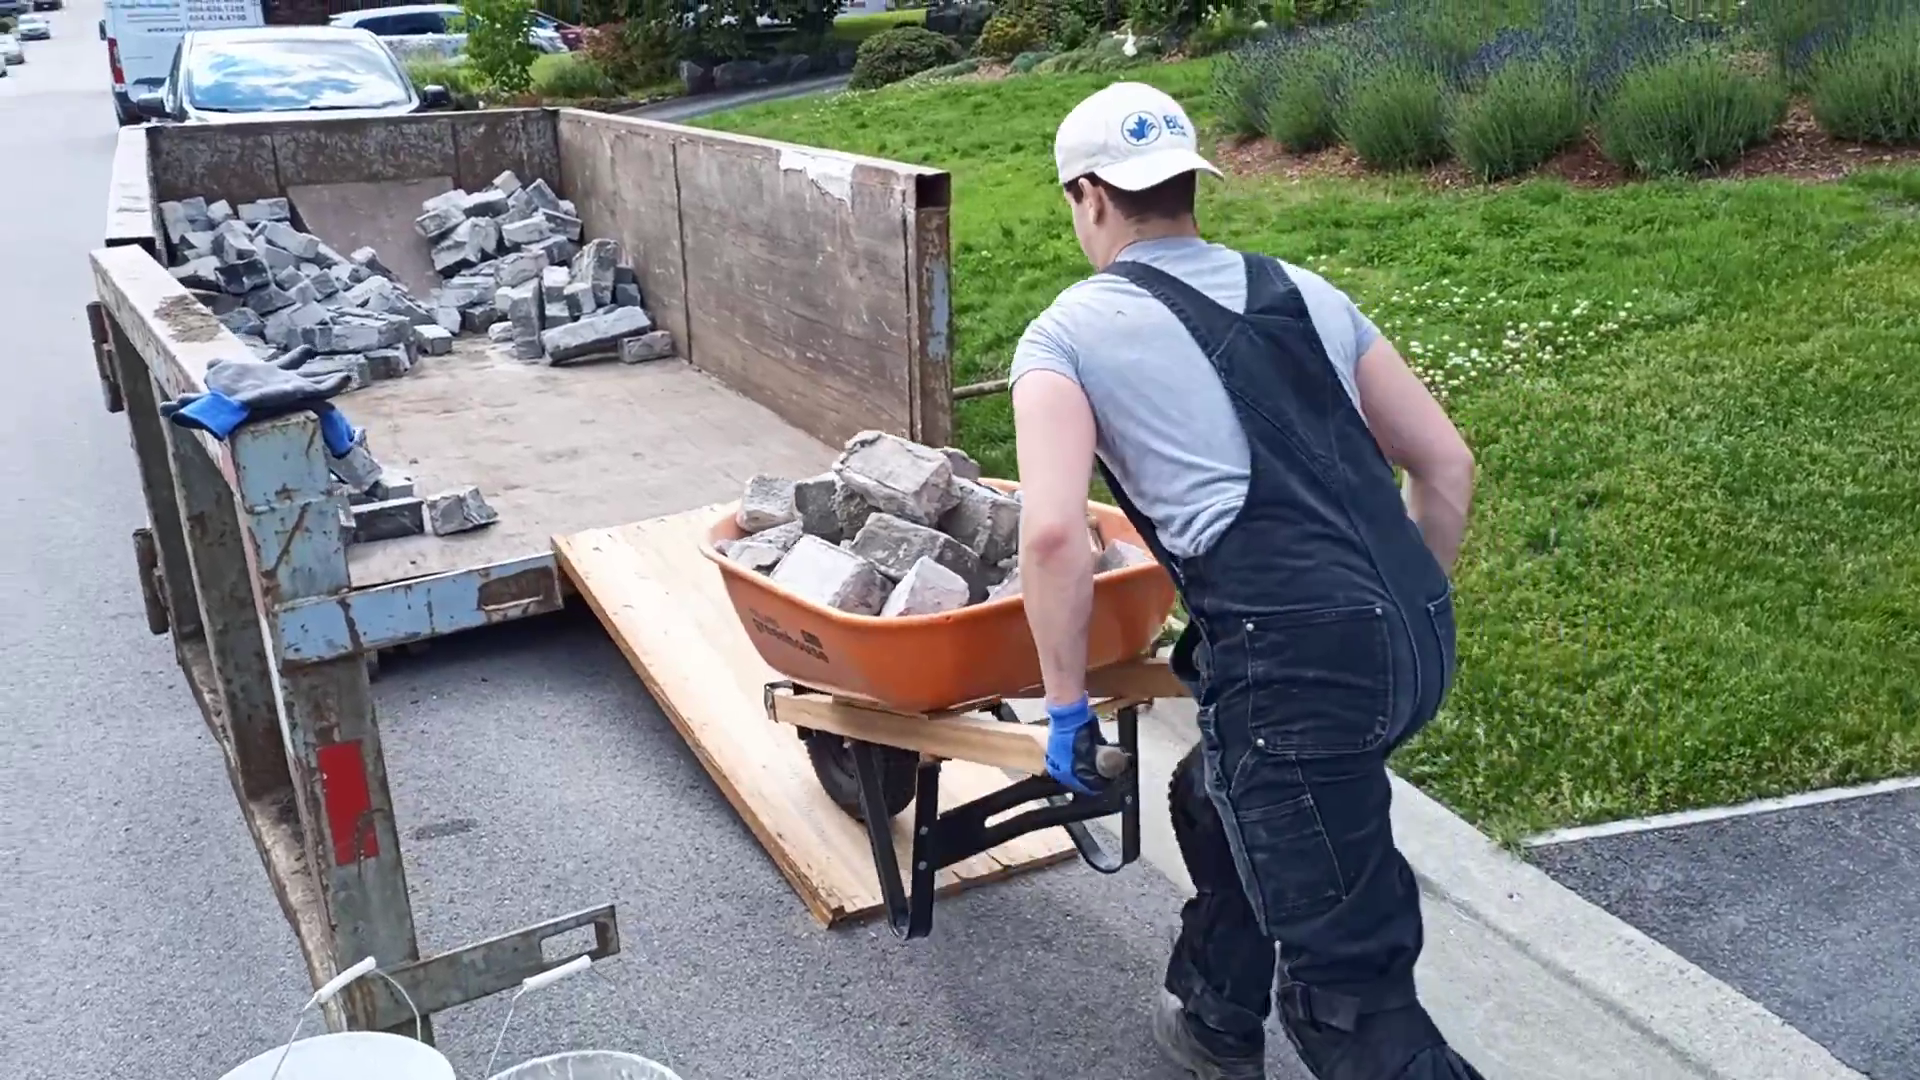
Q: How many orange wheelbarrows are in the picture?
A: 1